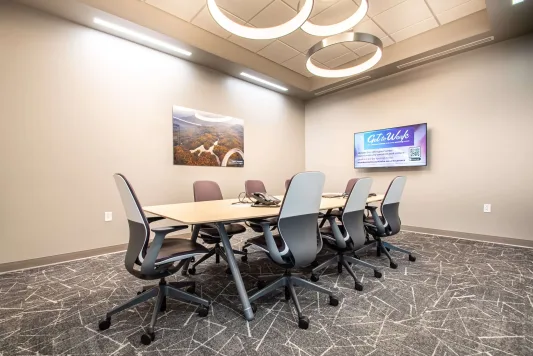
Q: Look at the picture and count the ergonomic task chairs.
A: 8